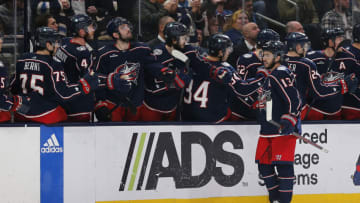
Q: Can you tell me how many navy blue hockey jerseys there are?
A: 11